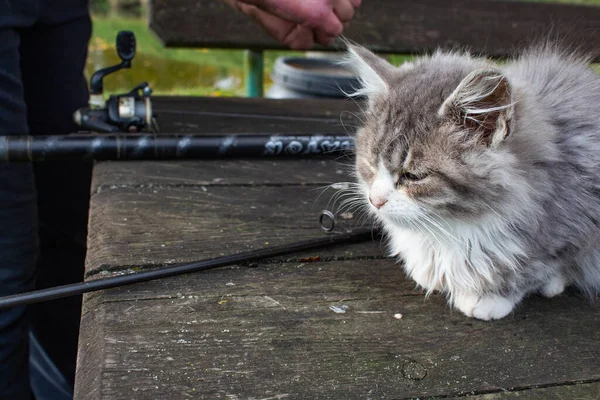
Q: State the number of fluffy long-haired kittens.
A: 1